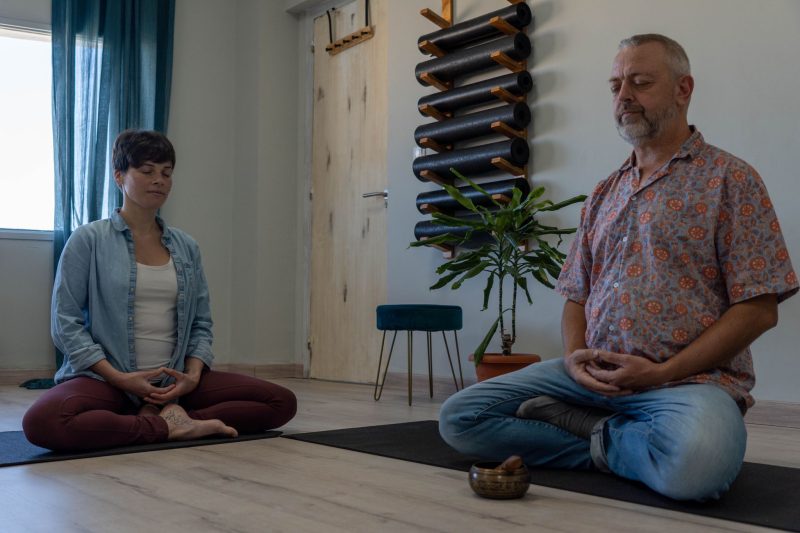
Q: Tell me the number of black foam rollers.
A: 7